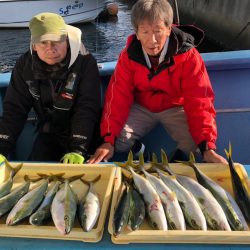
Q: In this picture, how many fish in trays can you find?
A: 14